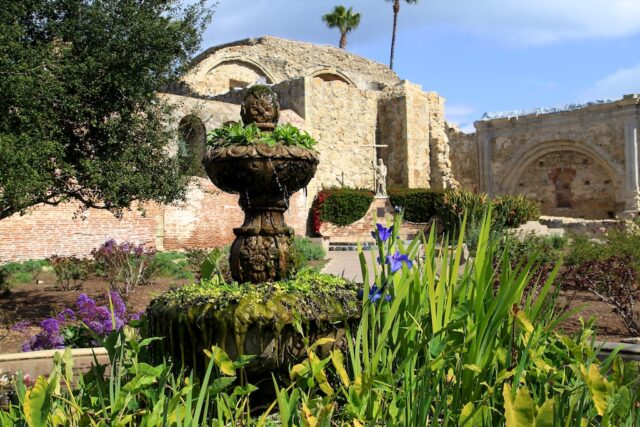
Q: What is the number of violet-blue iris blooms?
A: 3